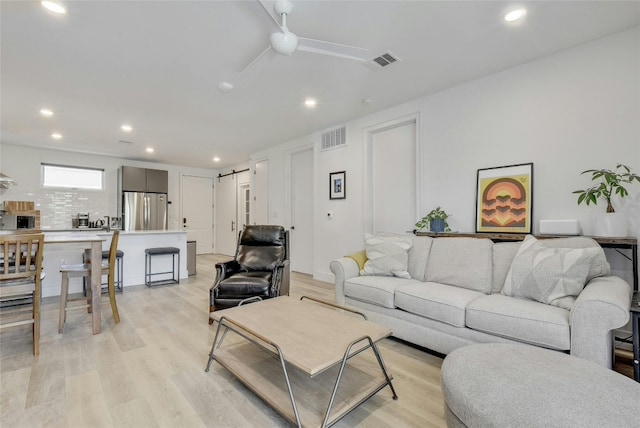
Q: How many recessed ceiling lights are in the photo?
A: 8